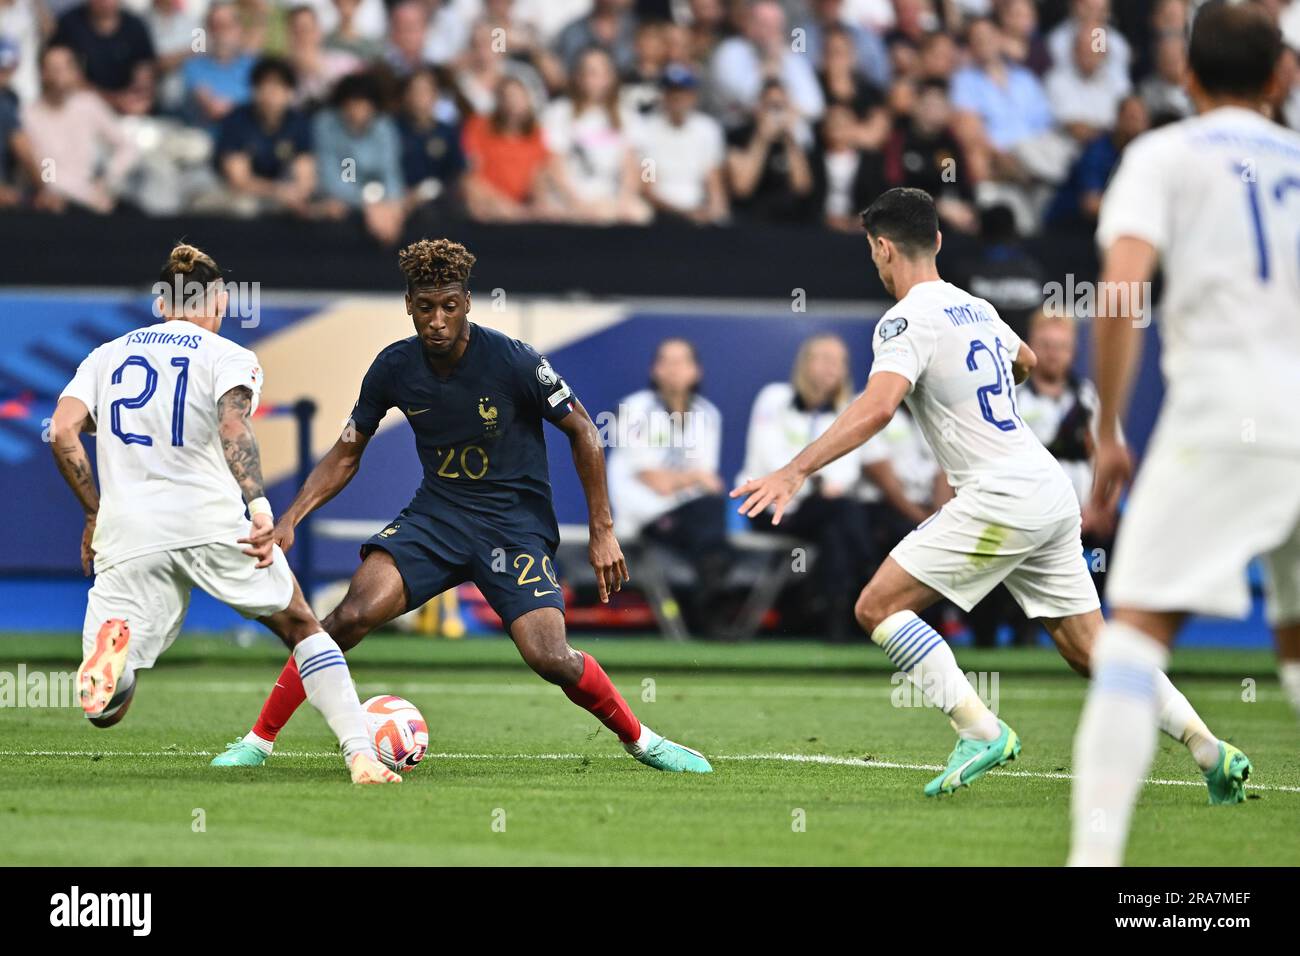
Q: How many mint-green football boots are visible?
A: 4